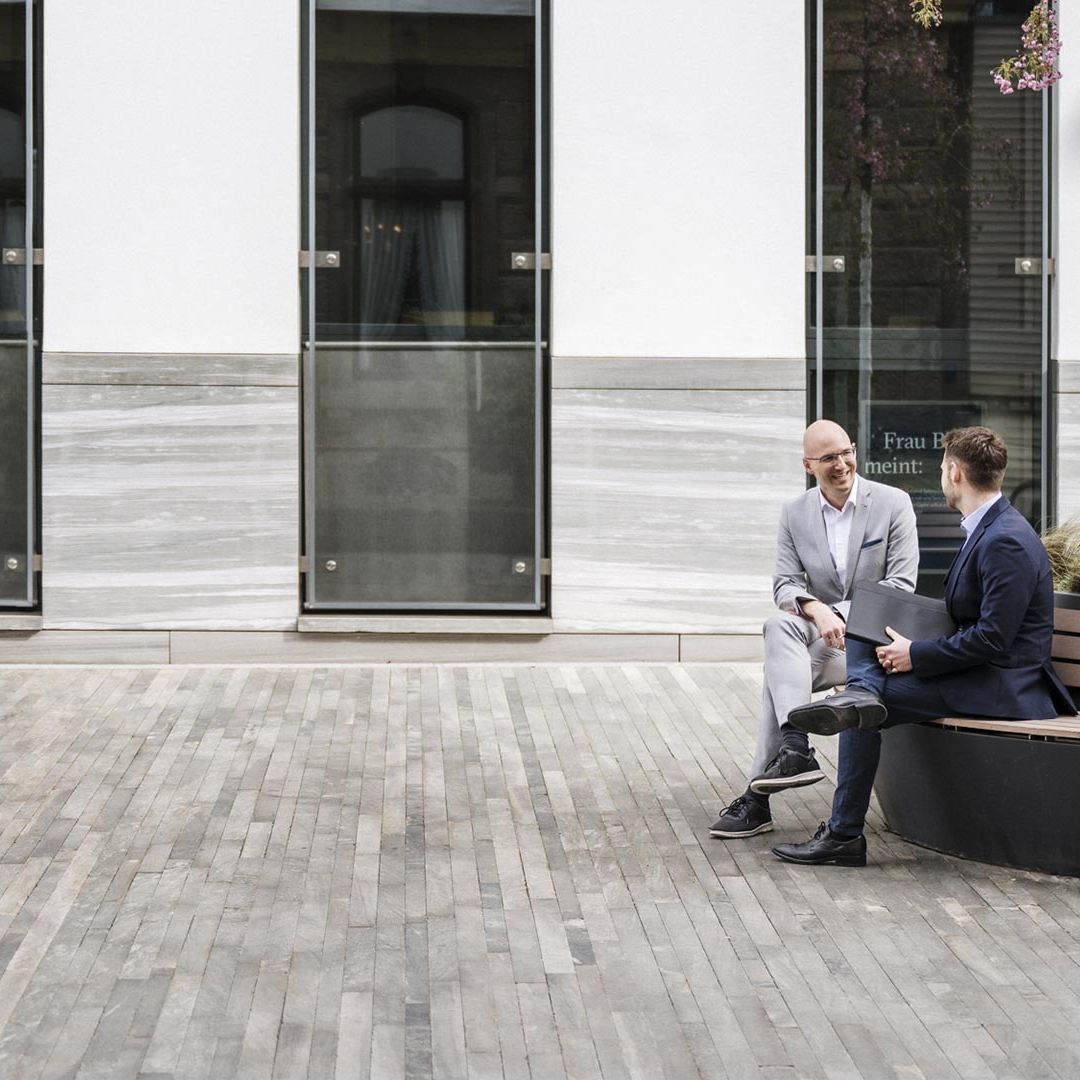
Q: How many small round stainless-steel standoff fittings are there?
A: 8